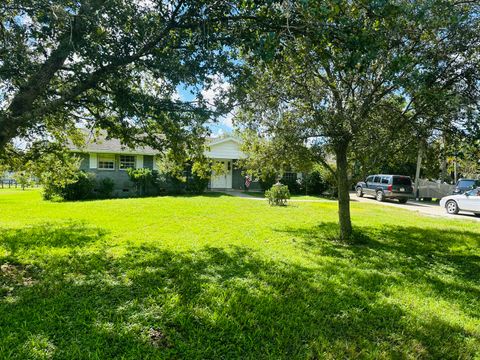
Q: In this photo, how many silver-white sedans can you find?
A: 1